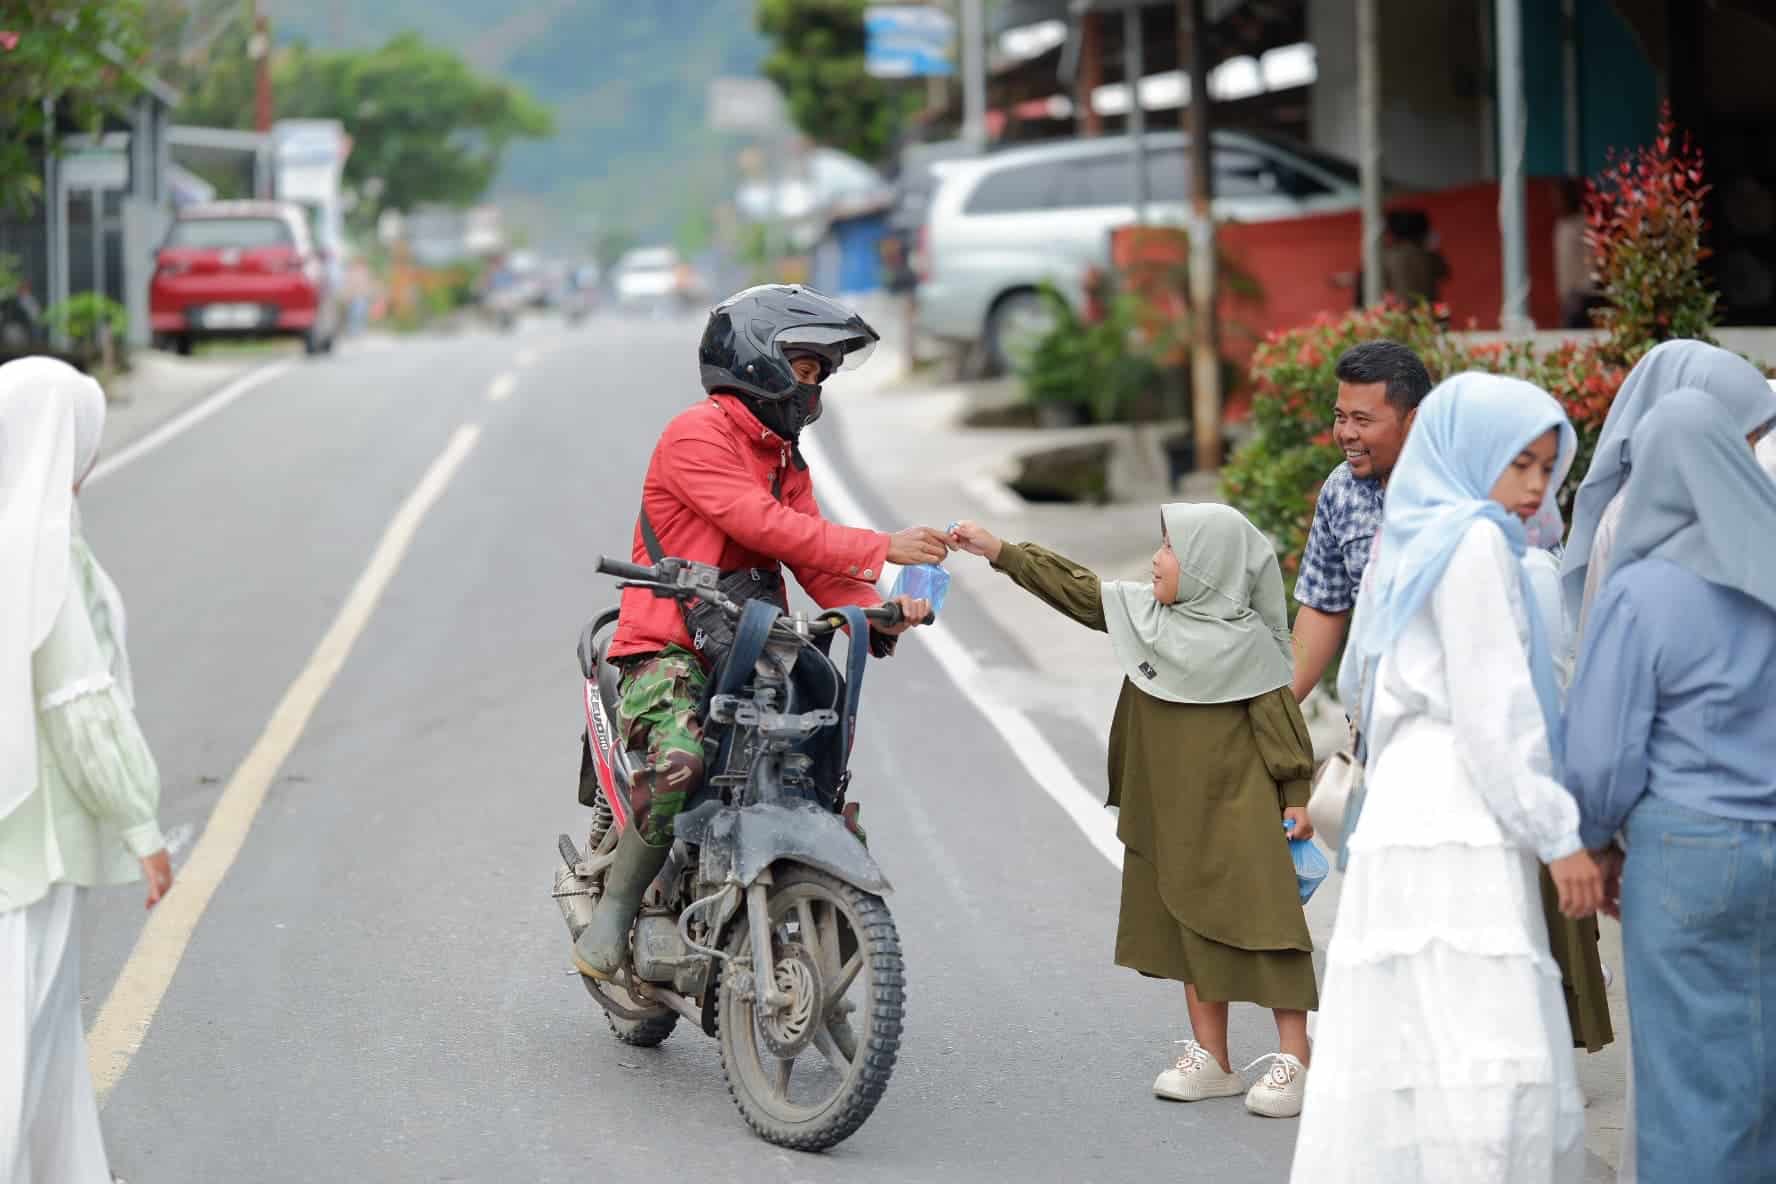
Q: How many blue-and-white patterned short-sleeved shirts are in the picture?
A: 1